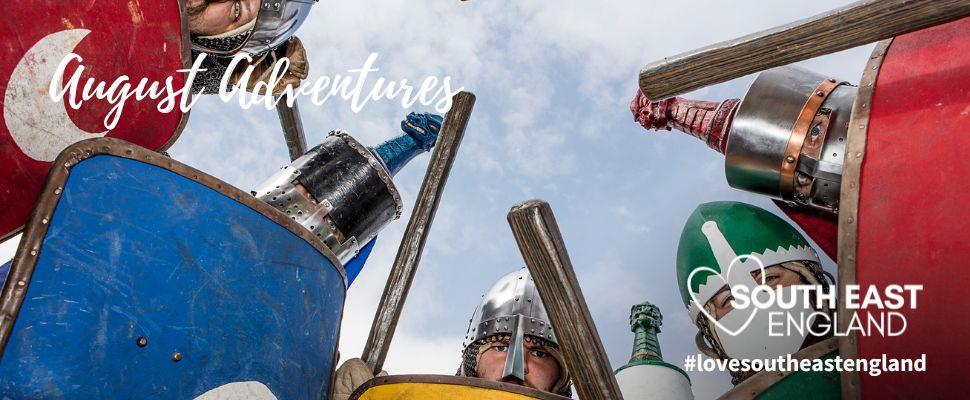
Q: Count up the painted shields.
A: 5